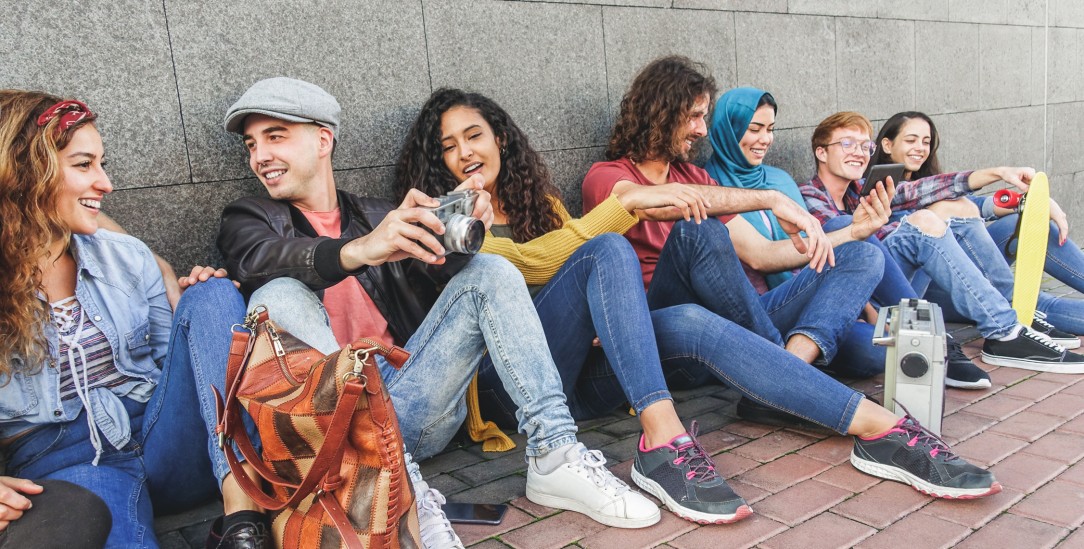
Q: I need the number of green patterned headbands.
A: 0